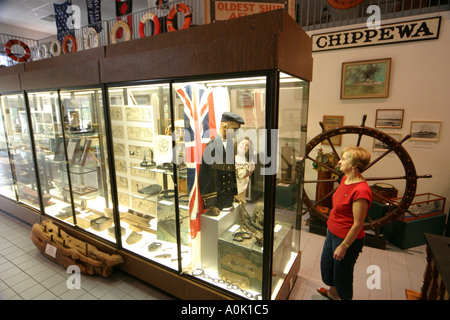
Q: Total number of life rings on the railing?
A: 8